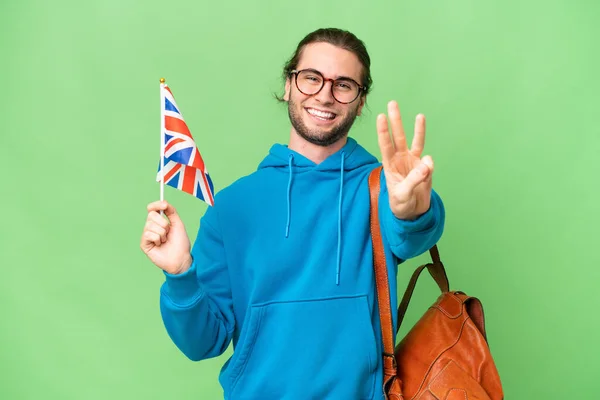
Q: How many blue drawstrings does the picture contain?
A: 2